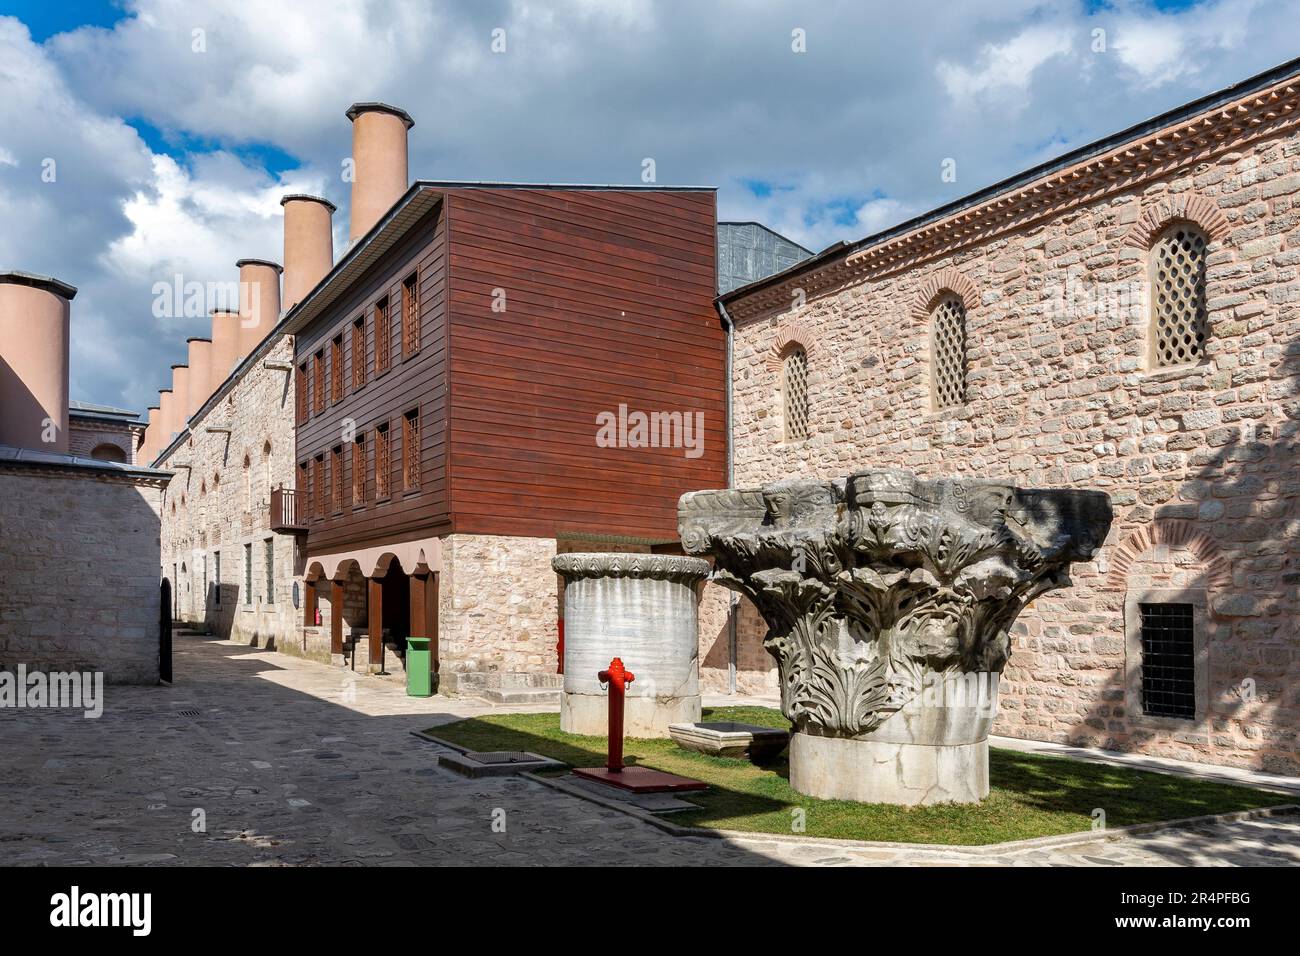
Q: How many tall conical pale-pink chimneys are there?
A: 9